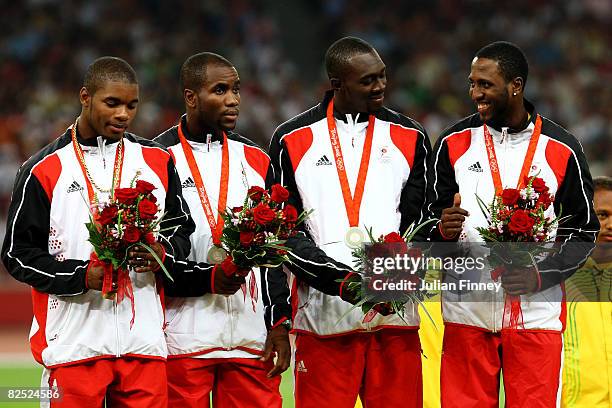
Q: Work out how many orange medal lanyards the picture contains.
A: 4